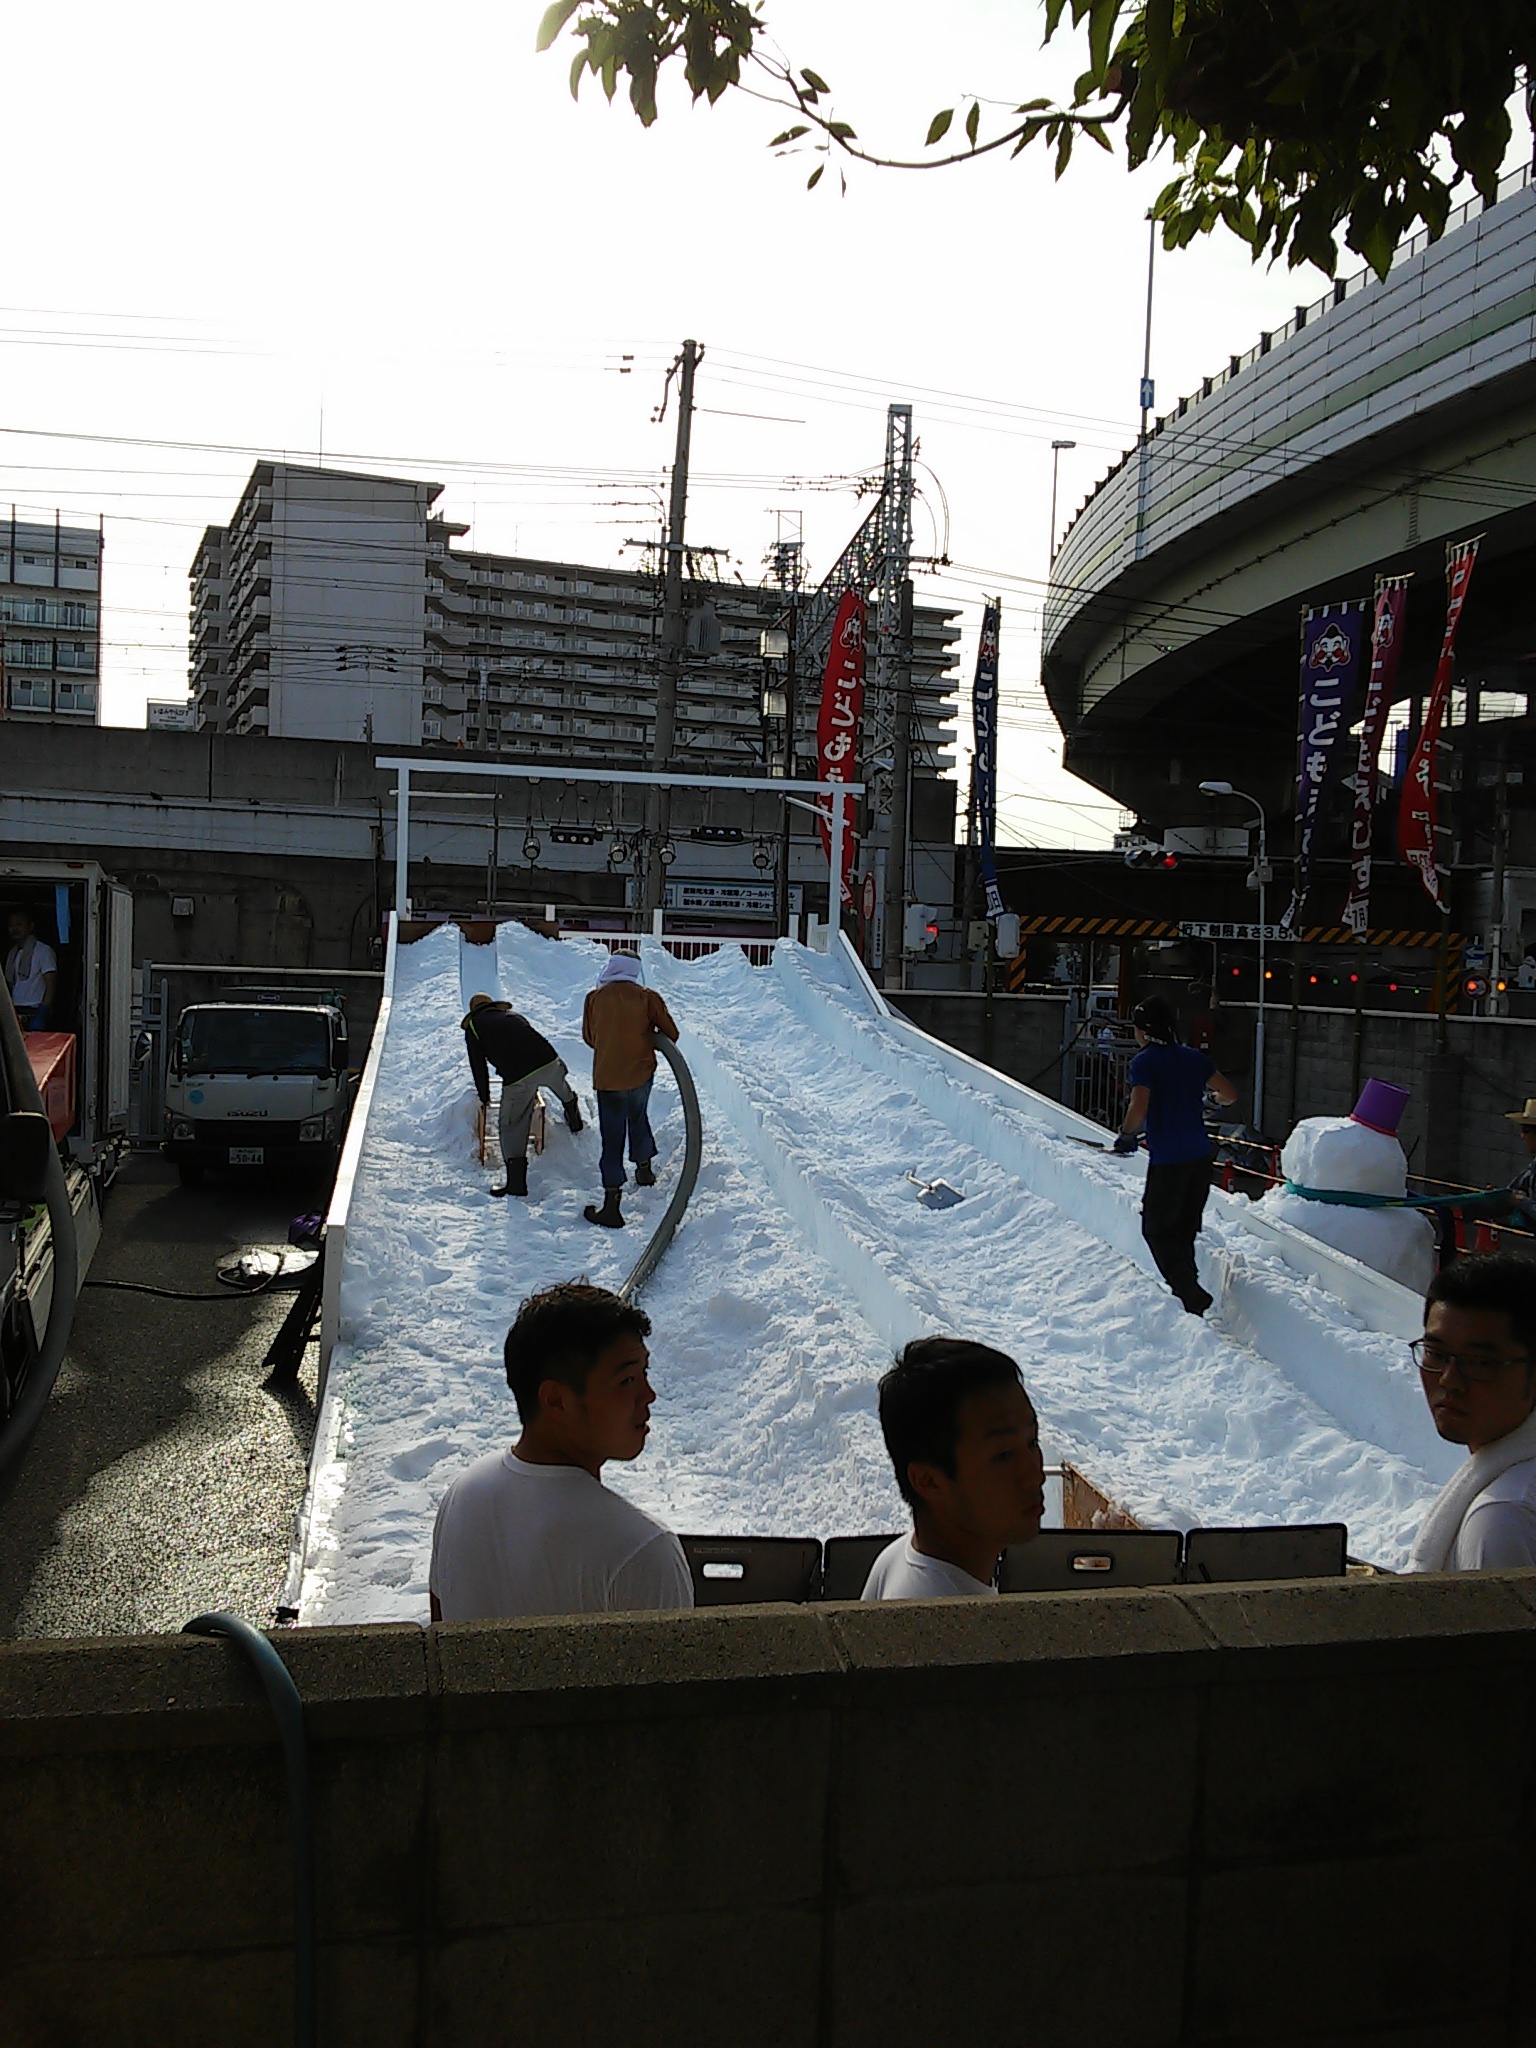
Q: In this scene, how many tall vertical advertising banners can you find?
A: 5